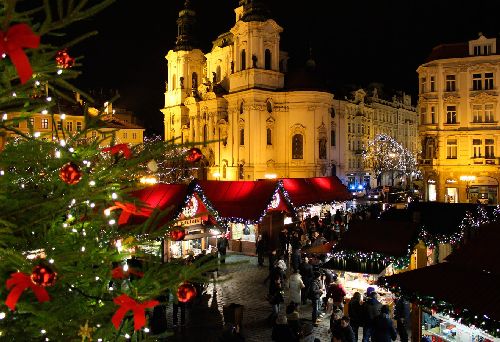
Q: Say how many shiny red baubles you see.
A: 6